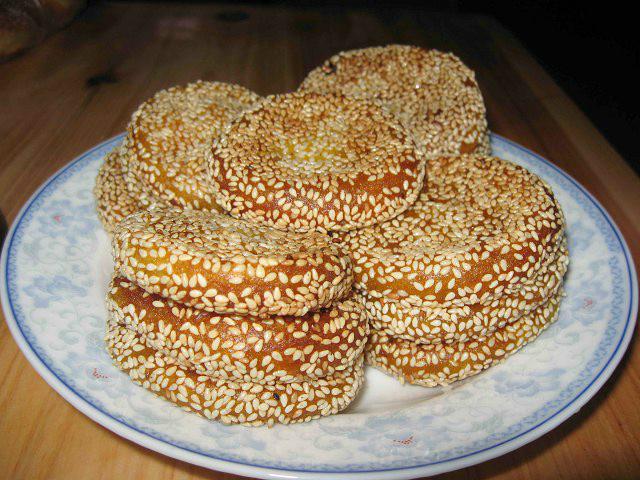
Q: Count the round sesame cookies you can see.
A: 10